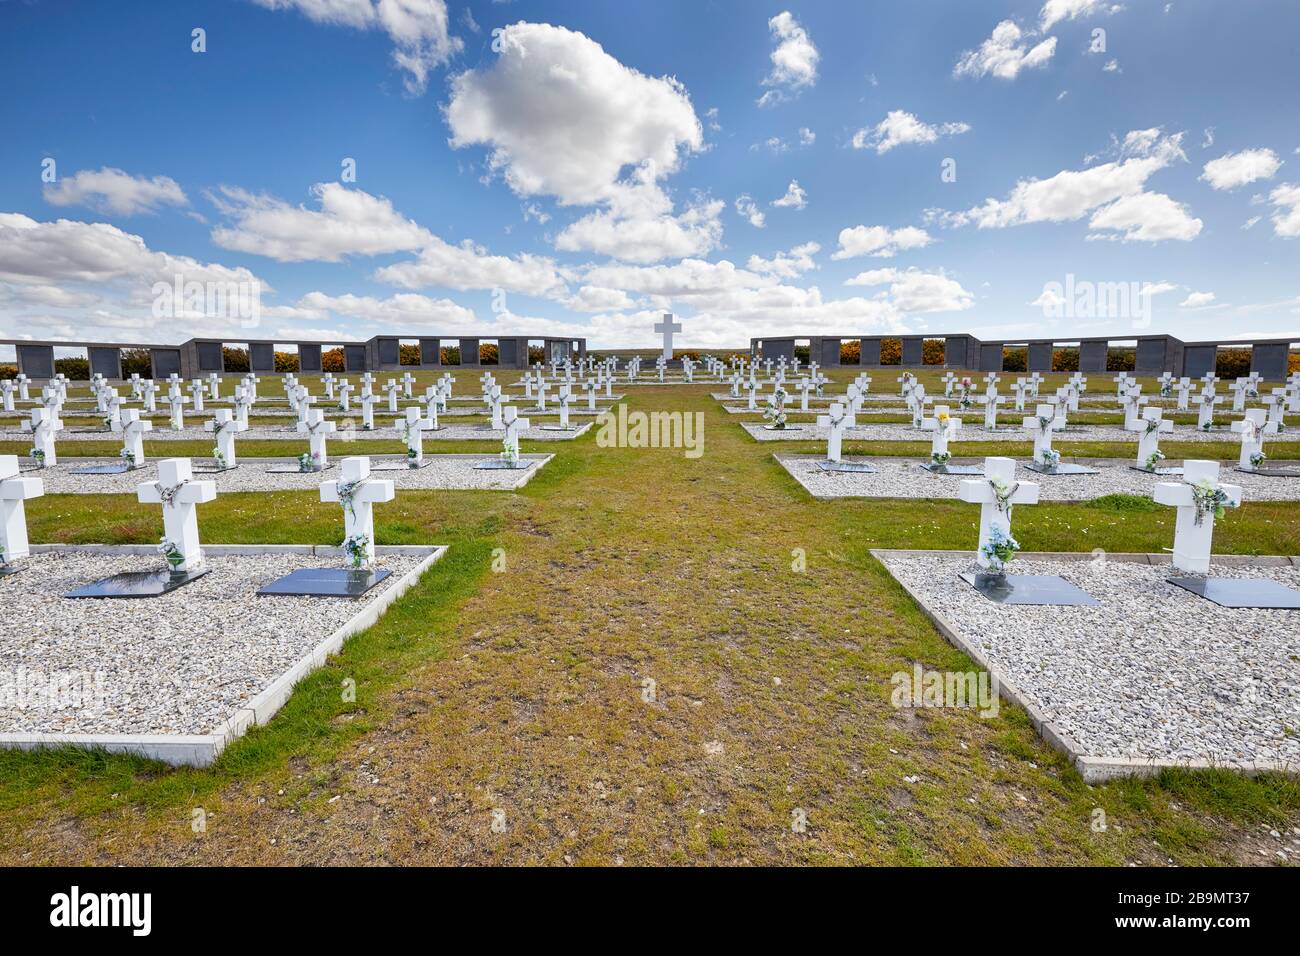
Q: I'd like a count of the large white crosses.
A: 1